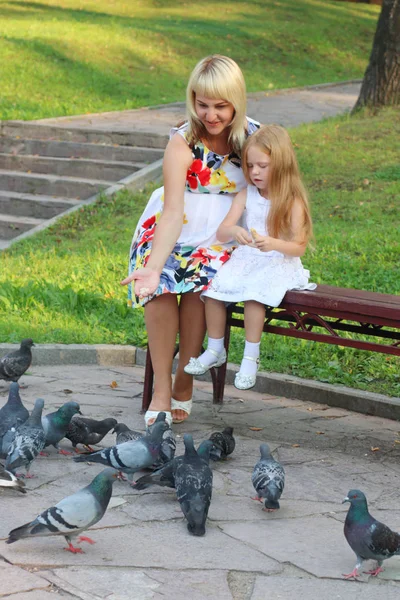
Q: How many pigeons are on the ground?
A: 15